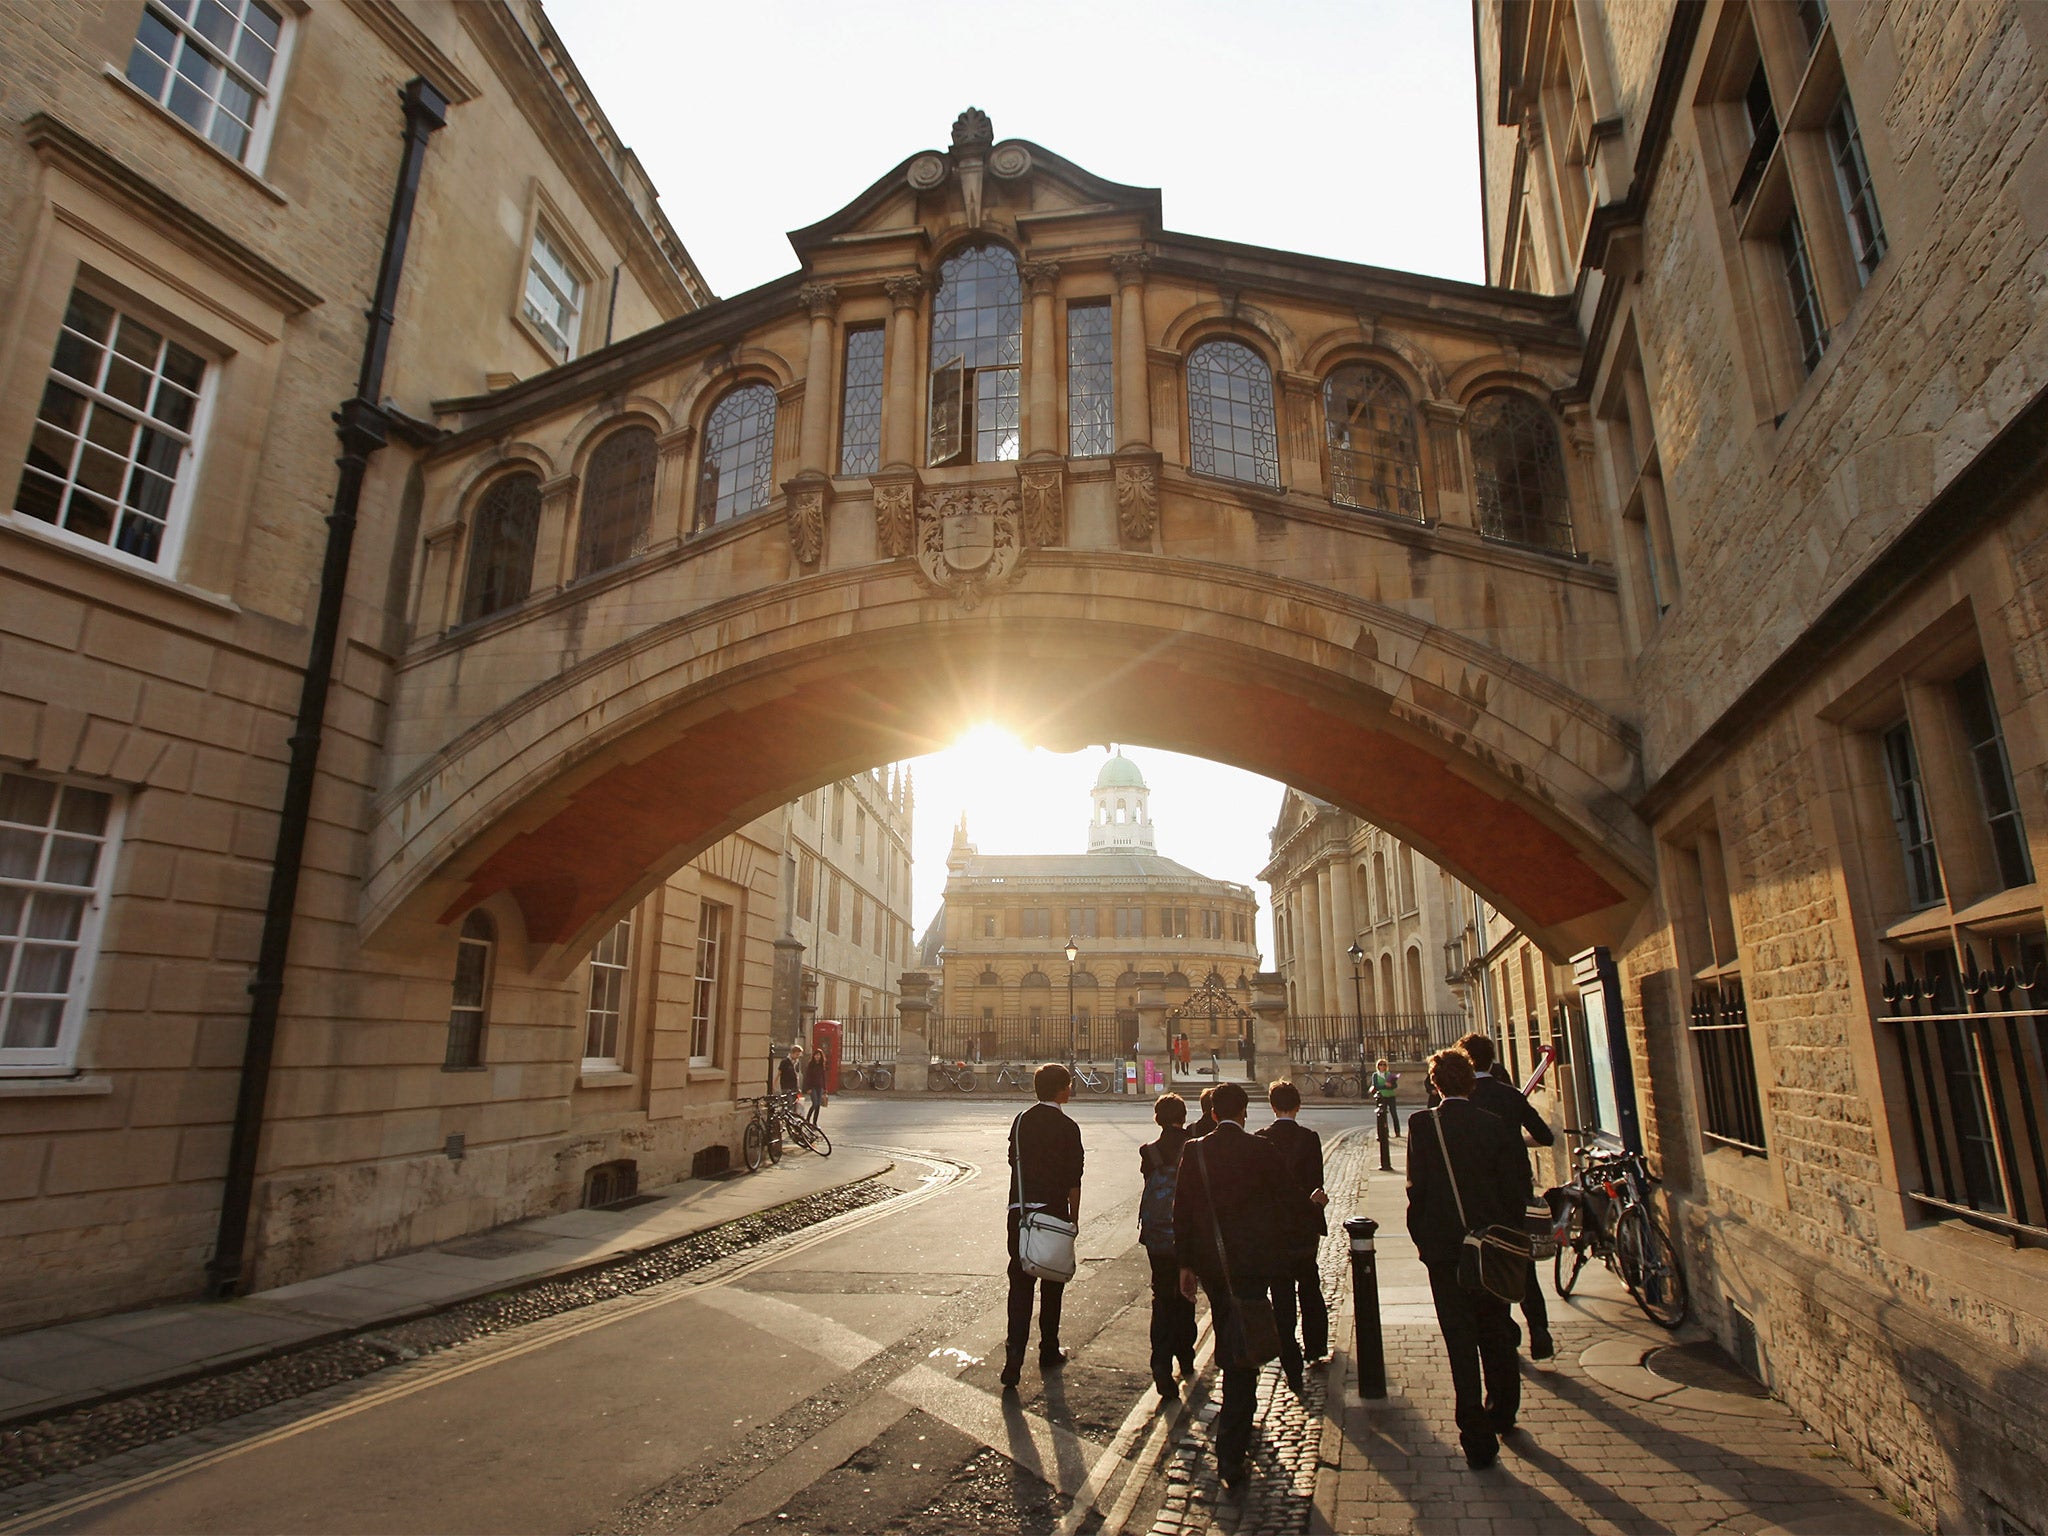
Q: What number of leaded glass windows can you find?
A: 9